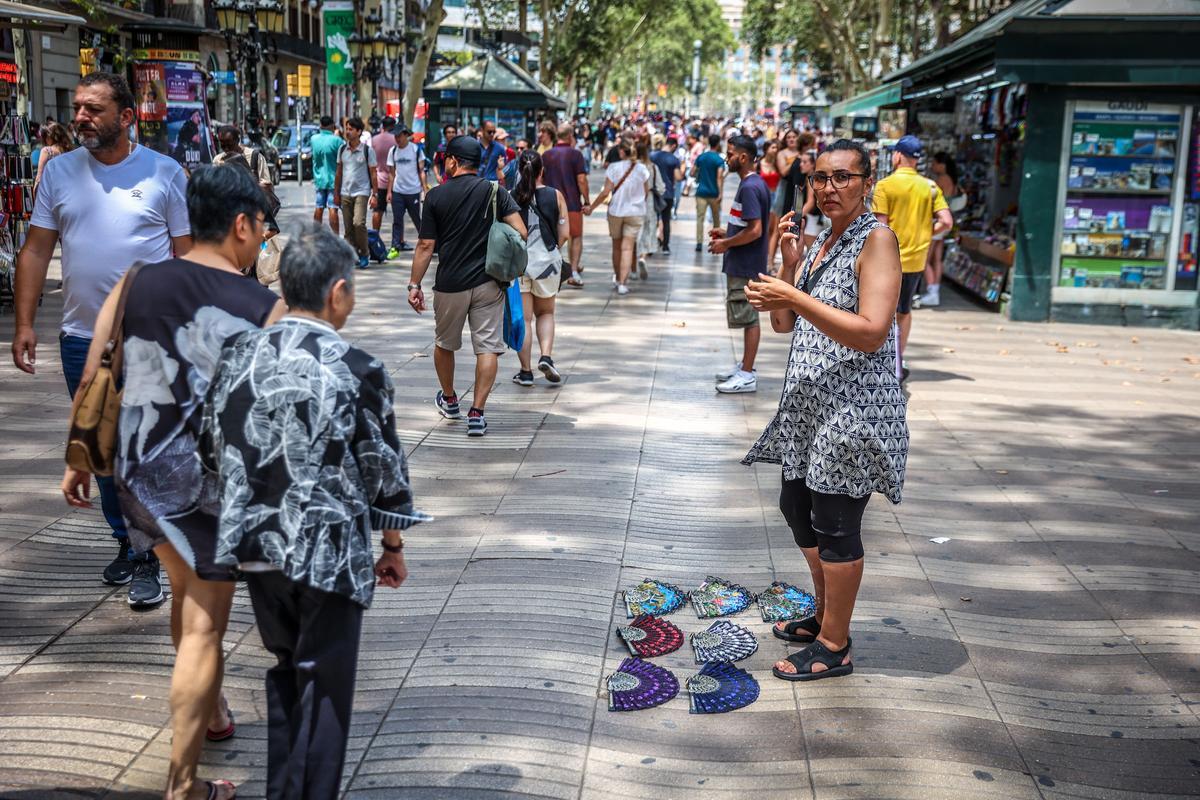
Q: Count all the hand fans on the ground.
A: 7